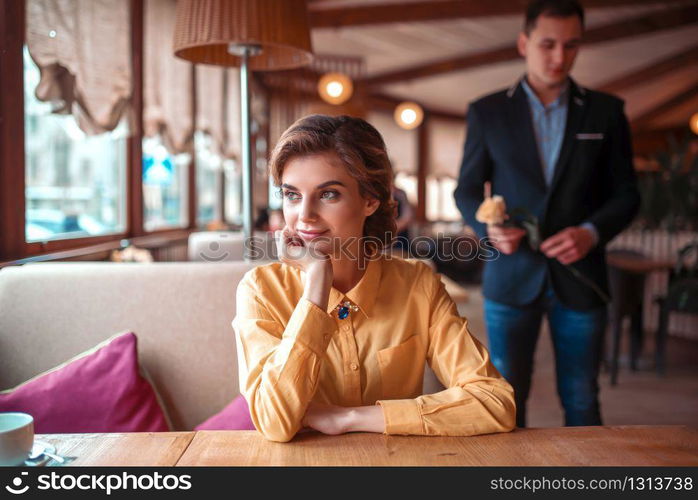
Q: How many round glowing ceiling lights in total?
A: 3